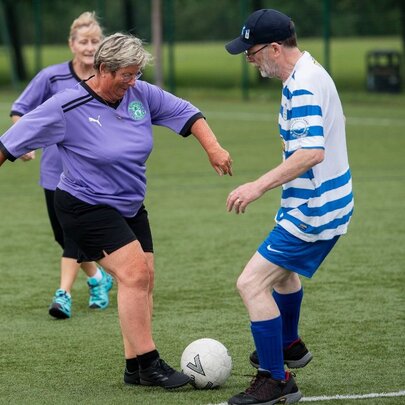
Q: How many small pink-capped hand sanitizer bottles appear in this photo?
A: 0